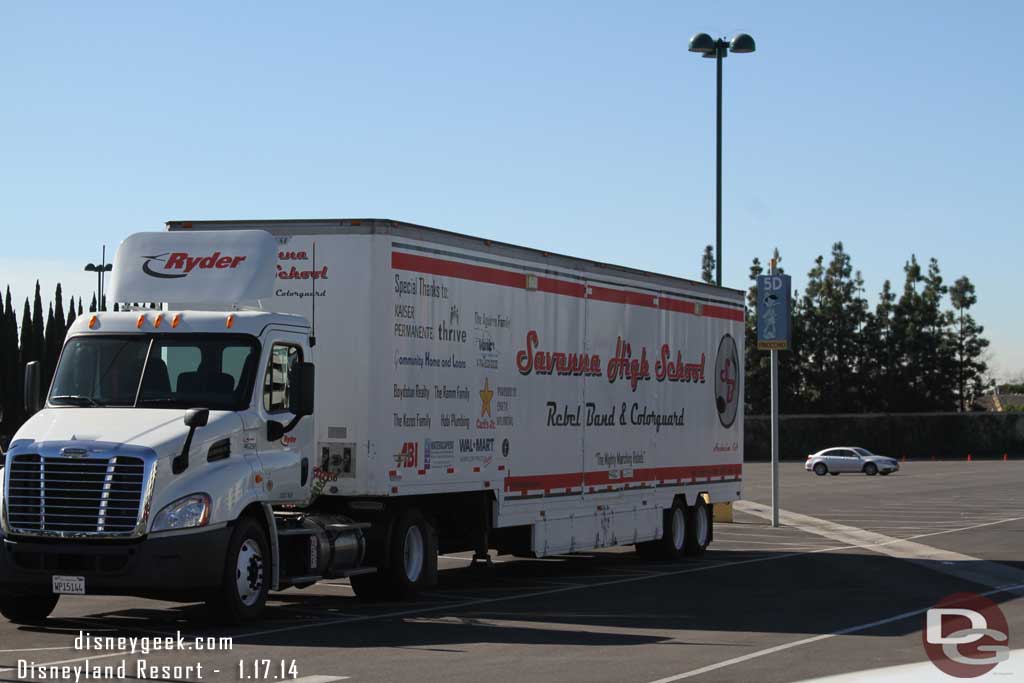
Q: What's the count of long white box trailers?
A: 1